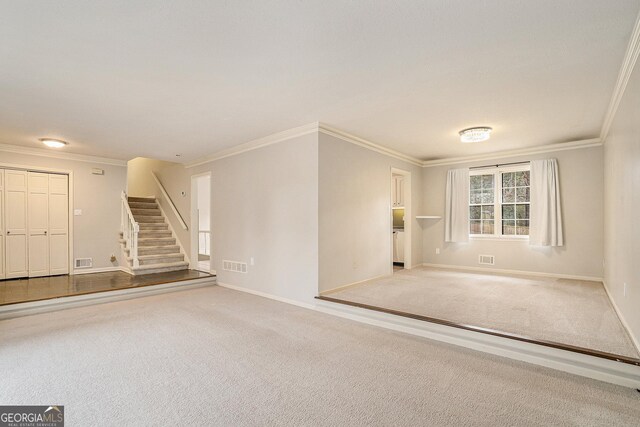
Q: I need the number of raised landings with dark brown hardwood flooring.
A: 1